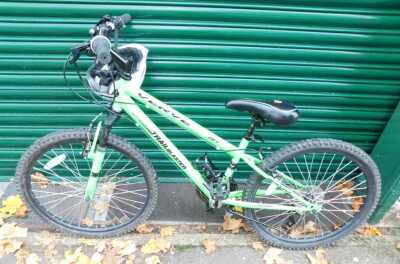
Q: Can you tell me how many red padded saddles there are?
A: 0